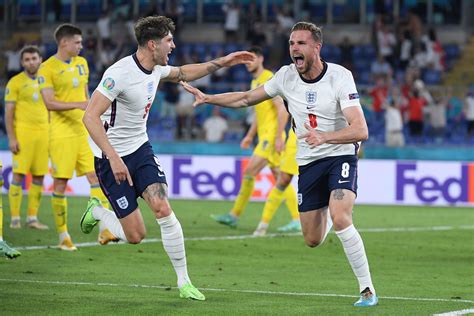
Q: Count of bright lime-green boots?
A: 2